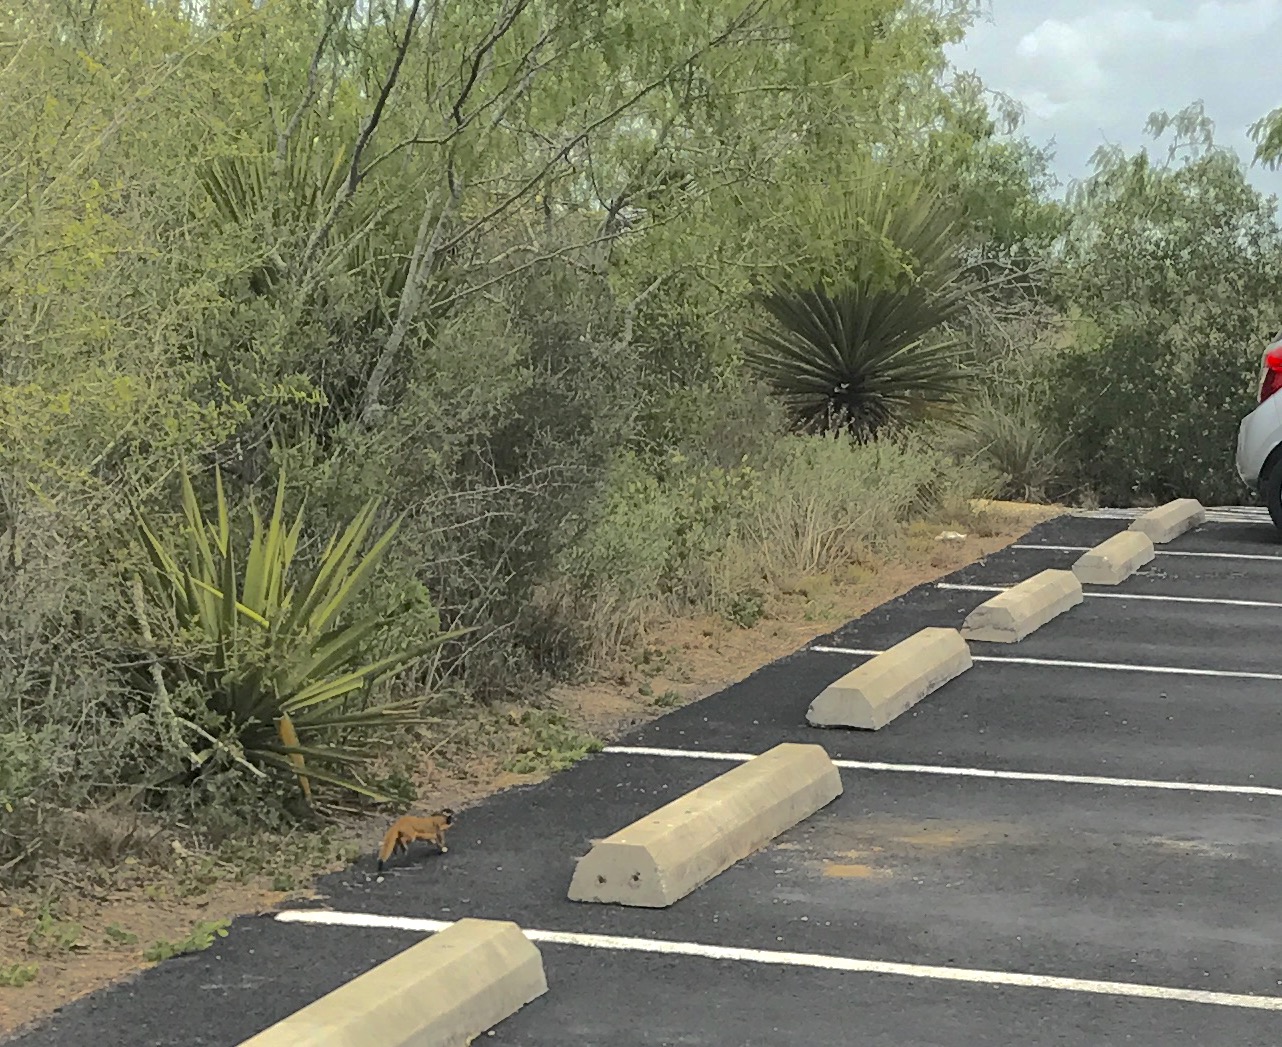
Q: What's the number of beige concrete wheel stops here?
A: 6